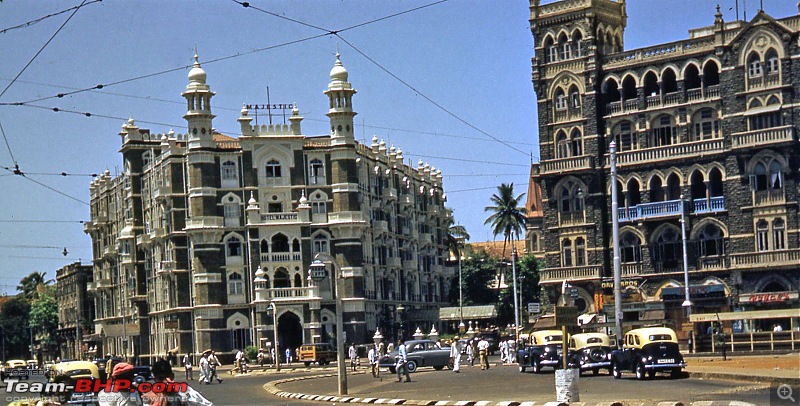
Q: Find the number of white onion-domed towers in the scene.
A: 2